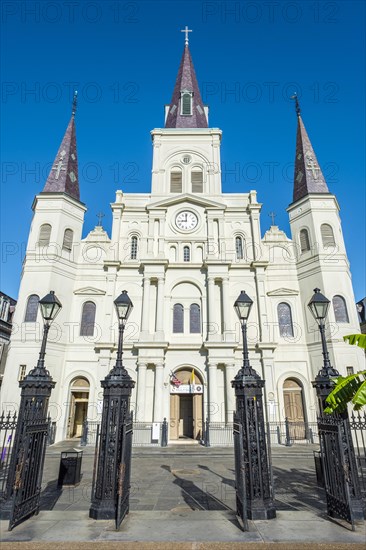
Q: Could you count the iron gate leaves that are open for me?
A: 4